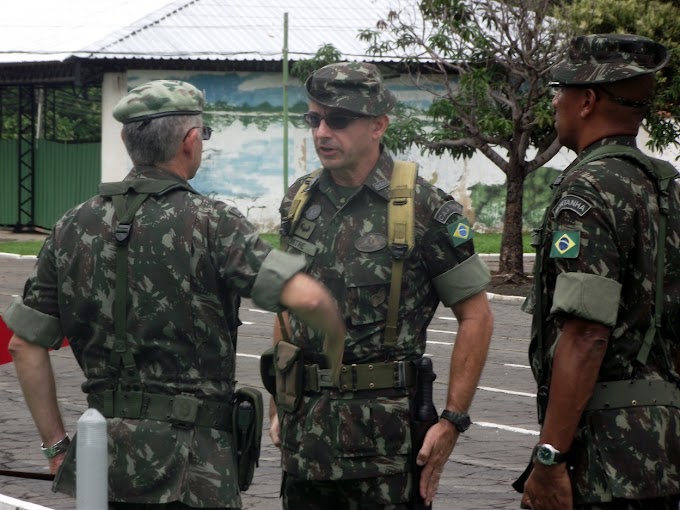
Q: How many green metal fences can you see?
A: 1